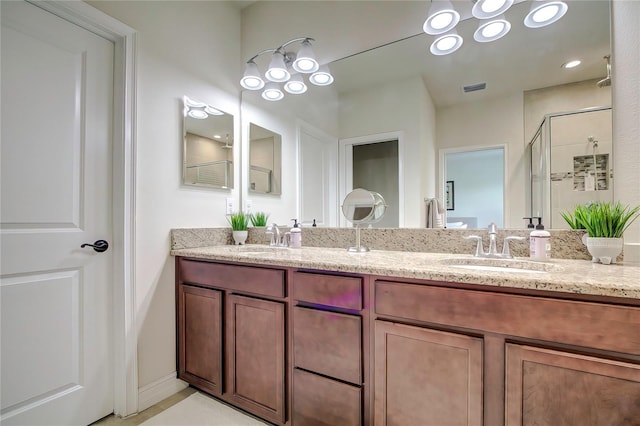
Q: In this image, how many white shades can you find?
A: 11